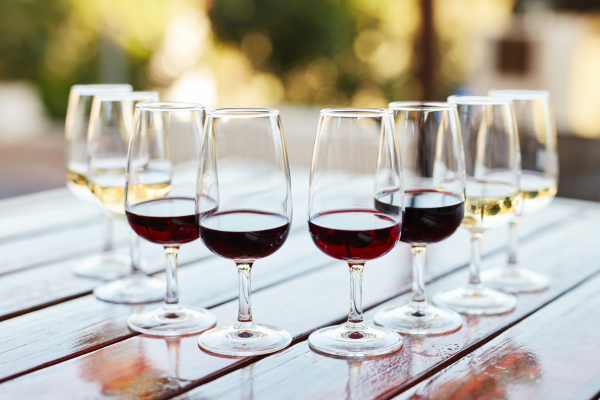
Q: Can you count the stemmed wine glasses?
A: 8